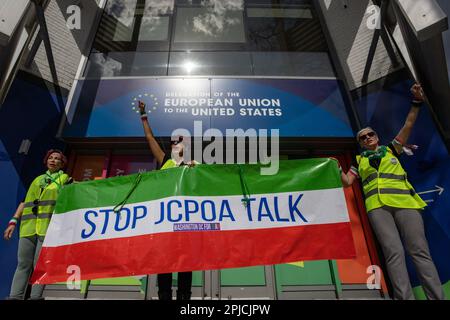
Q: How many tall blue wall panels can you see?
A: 2